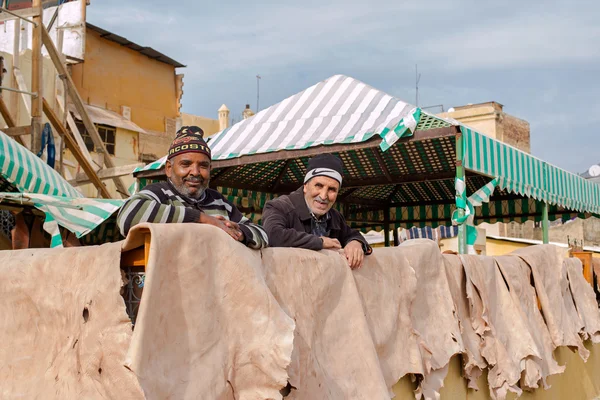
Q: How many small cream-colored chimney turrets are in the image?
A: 2